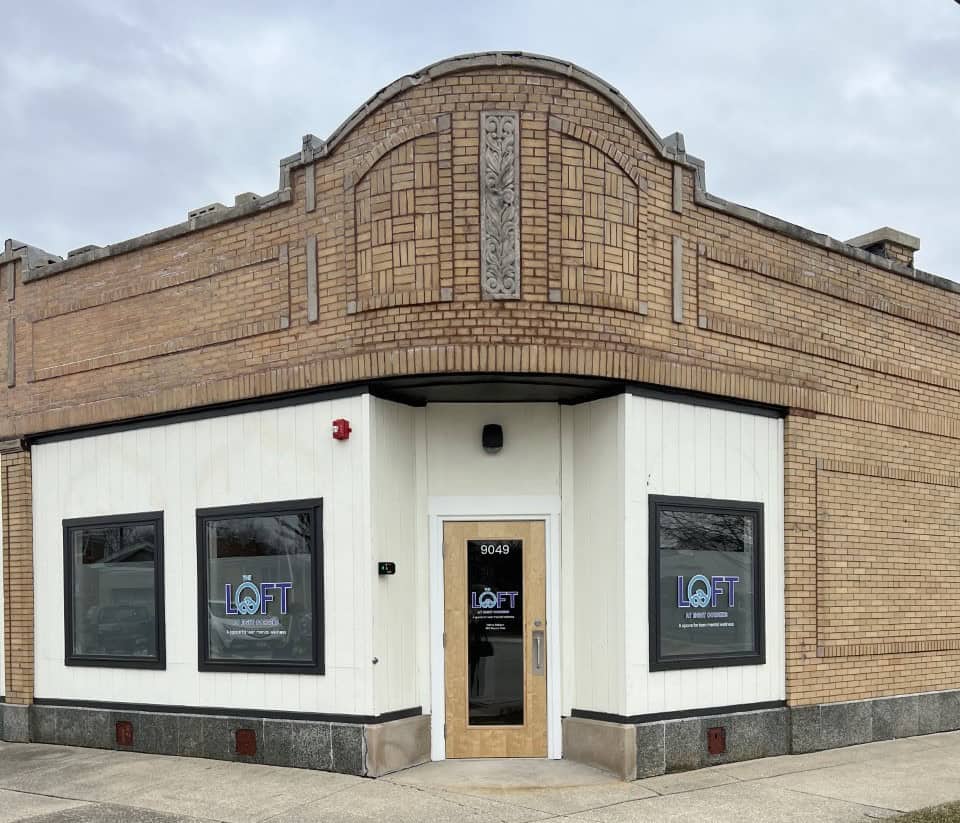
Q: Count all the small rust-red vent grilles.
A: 3